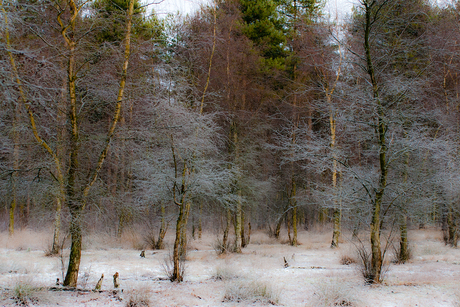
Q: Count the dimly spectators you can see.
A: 0